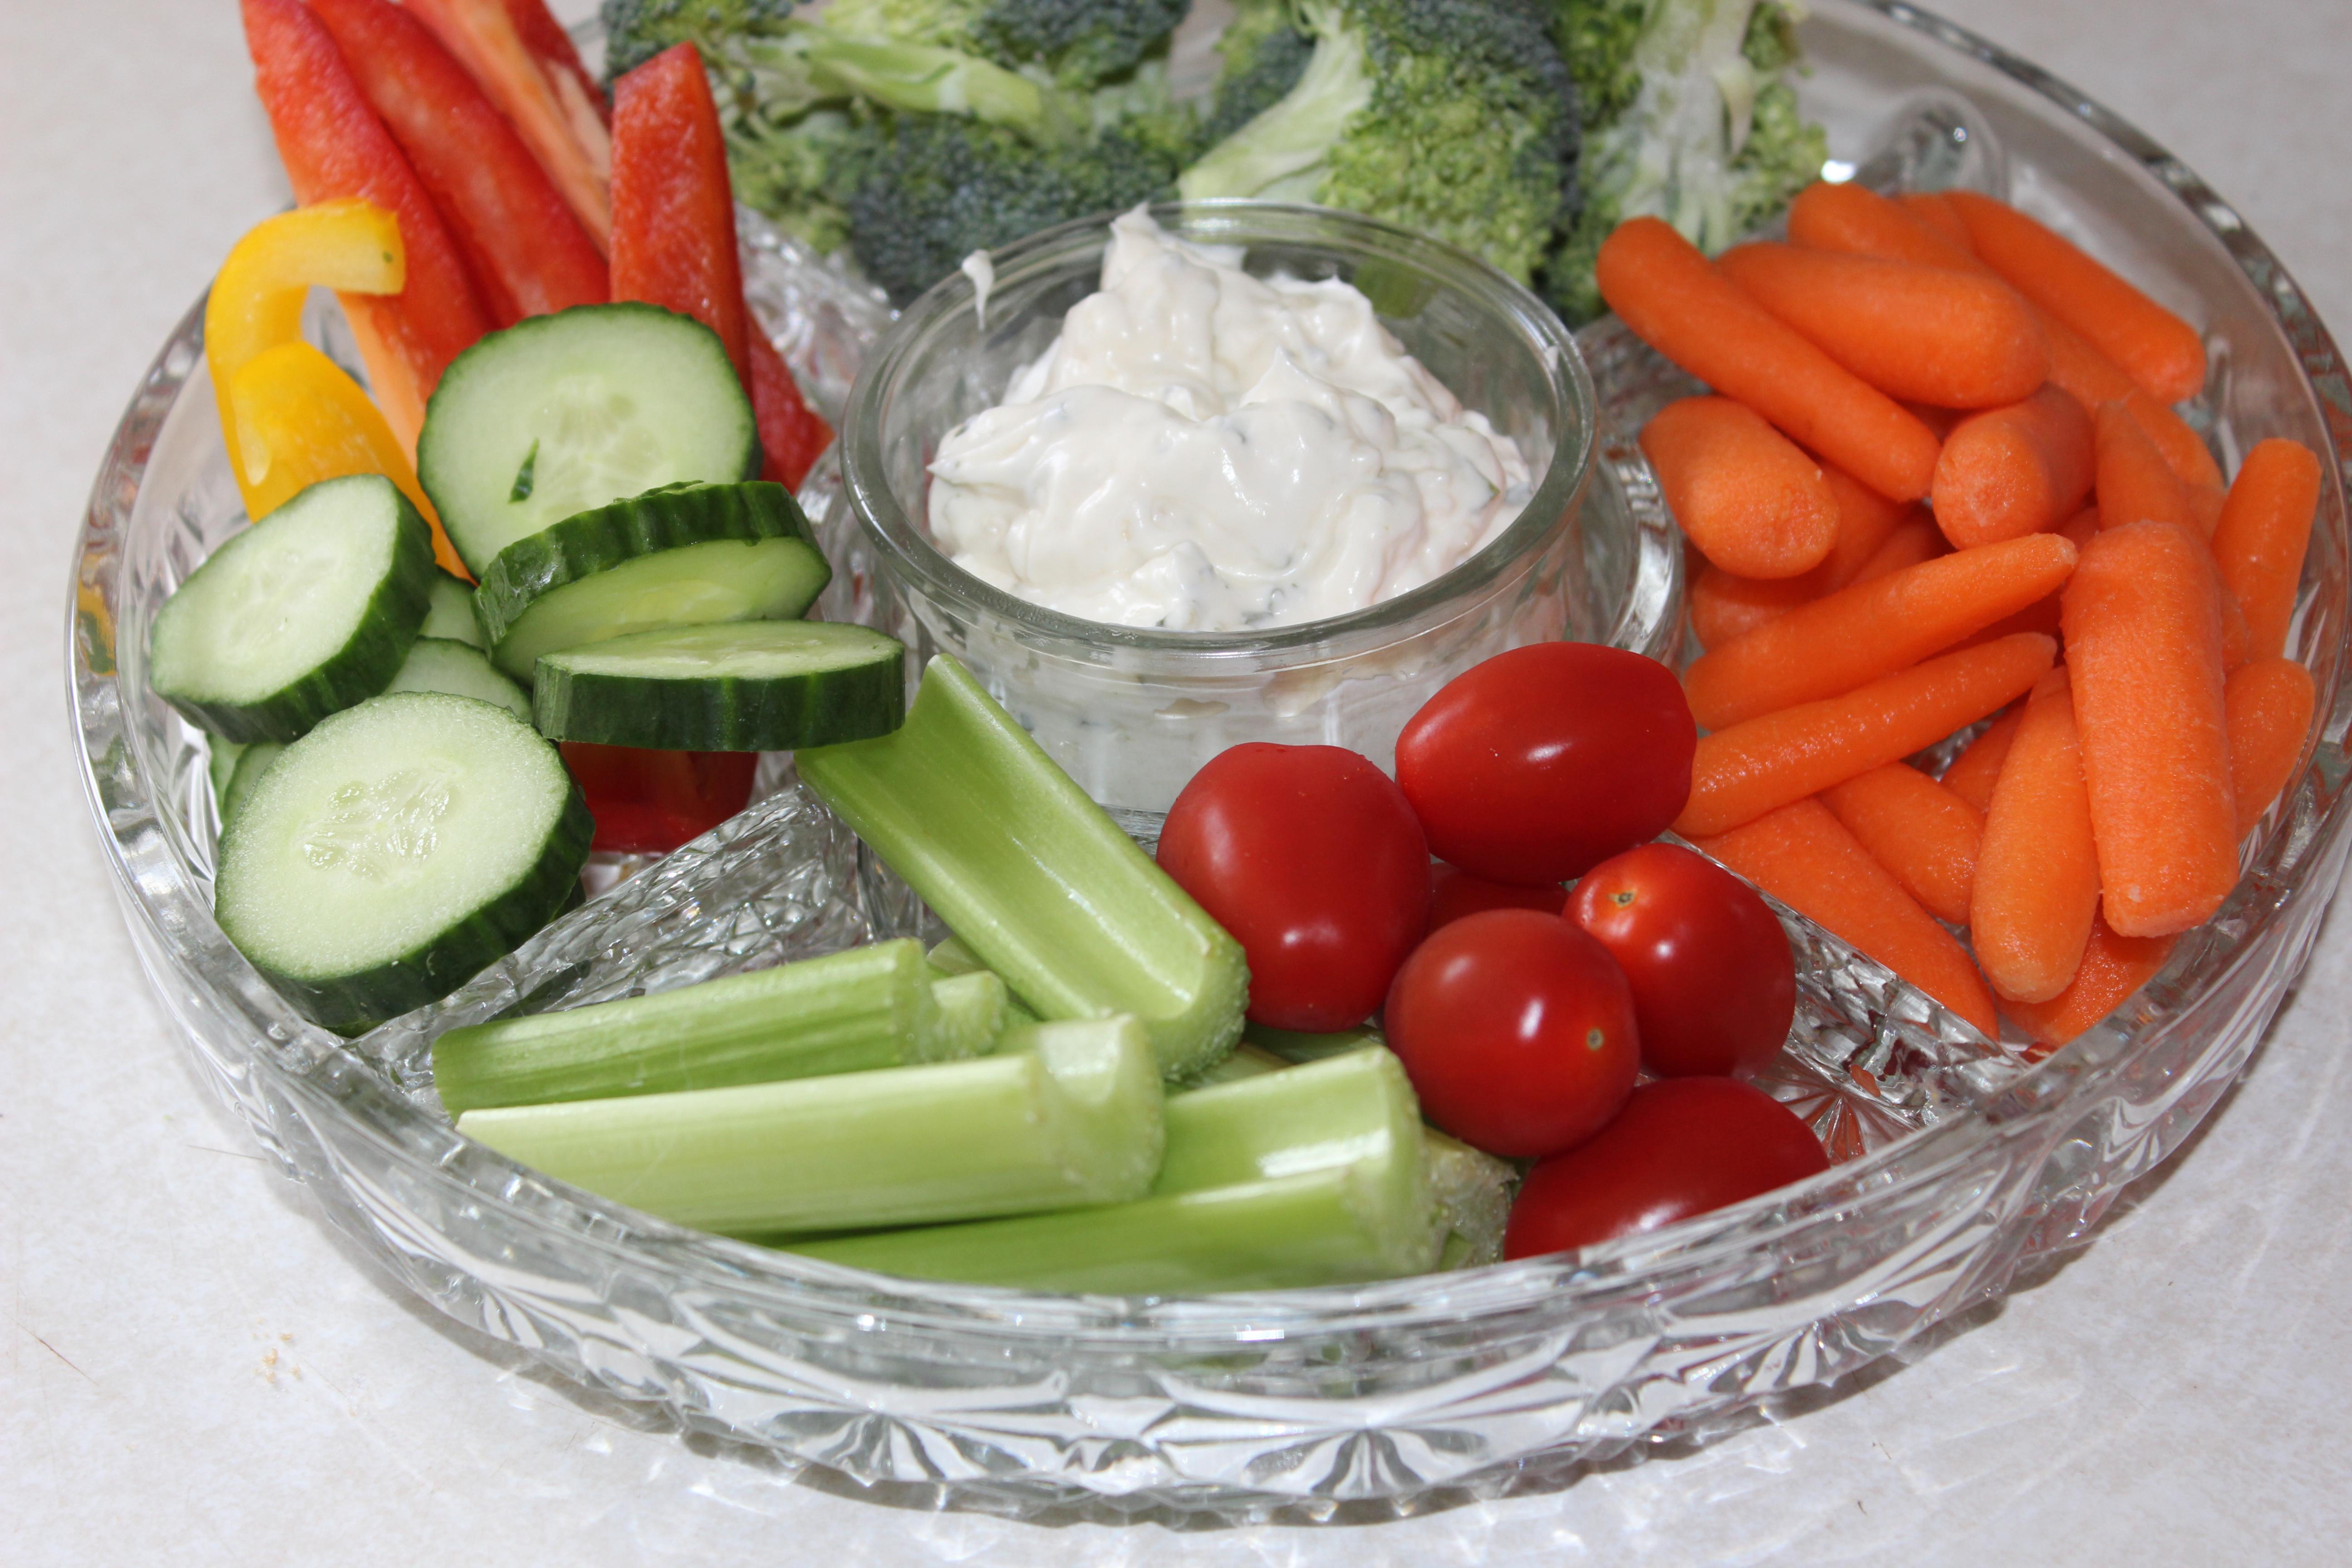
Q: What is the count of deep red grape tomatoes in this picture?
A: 6